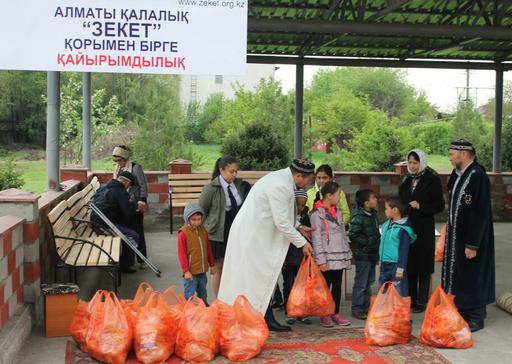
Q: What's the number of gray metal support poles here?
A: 4